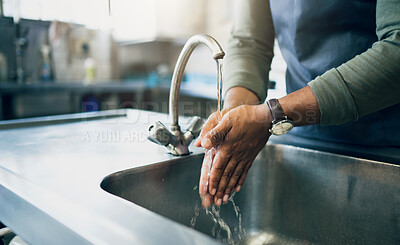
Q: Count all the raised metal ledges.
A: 1